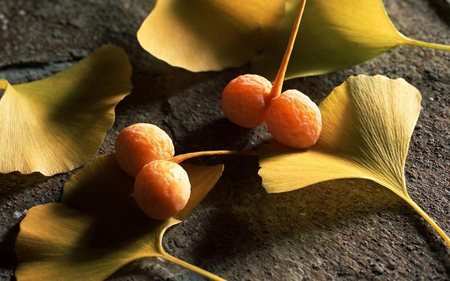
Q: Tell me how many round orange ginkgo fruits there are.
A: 4